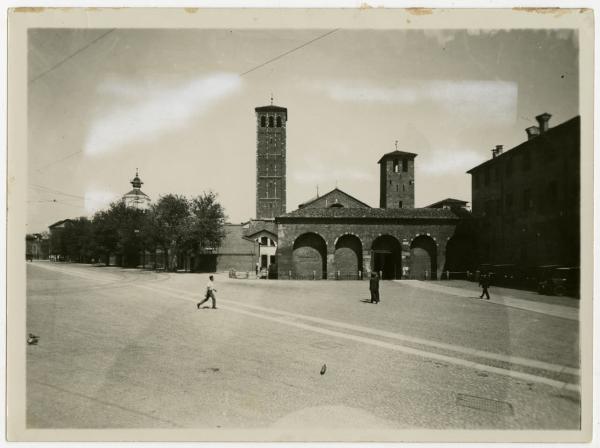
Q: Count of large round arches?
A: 4